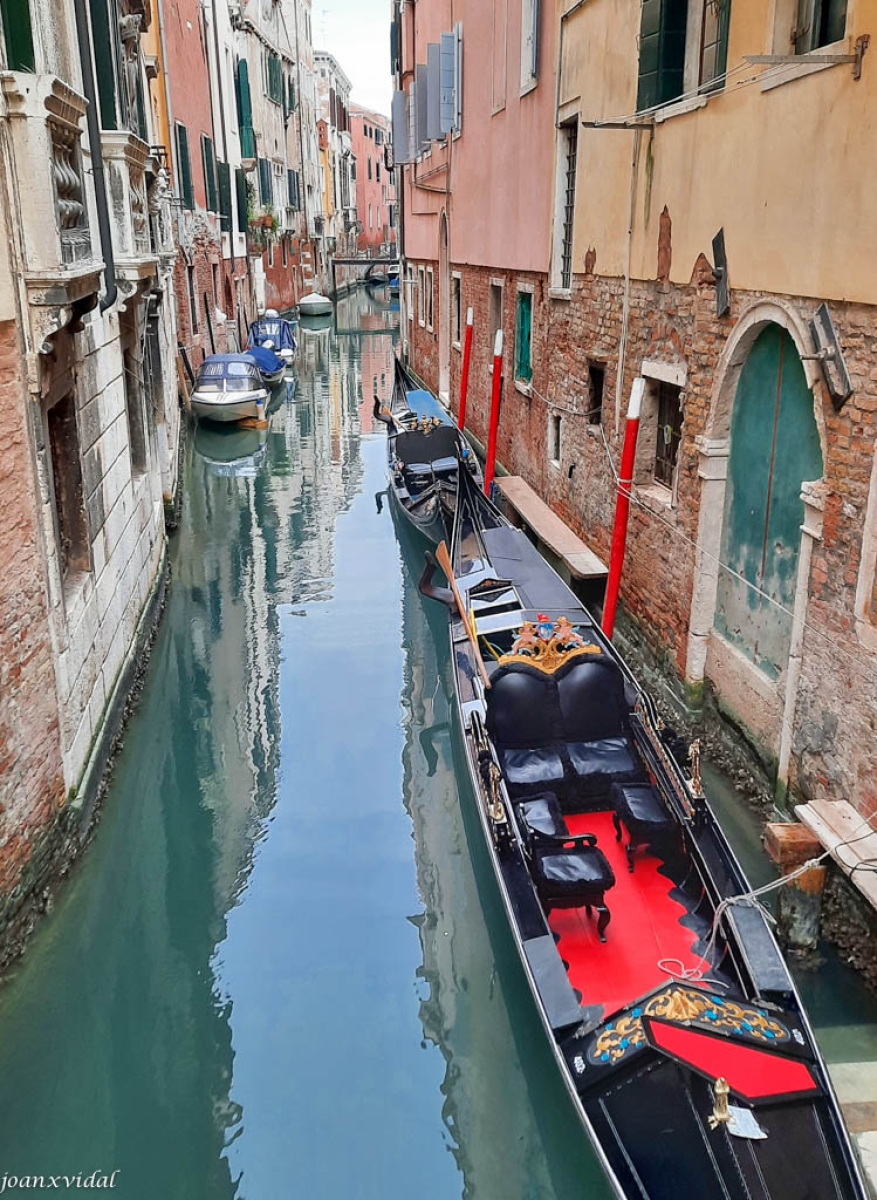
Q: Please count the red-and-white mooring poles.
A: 3